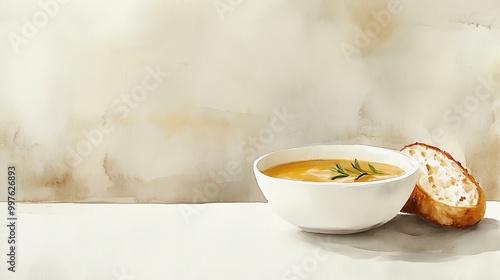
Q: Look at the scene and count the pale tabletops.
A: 1